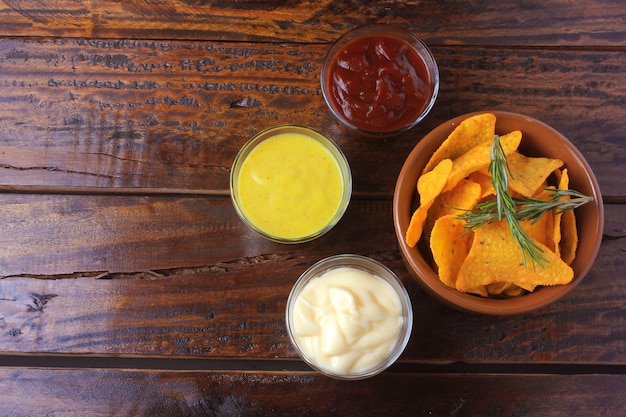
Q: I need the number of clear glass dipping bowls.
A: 3